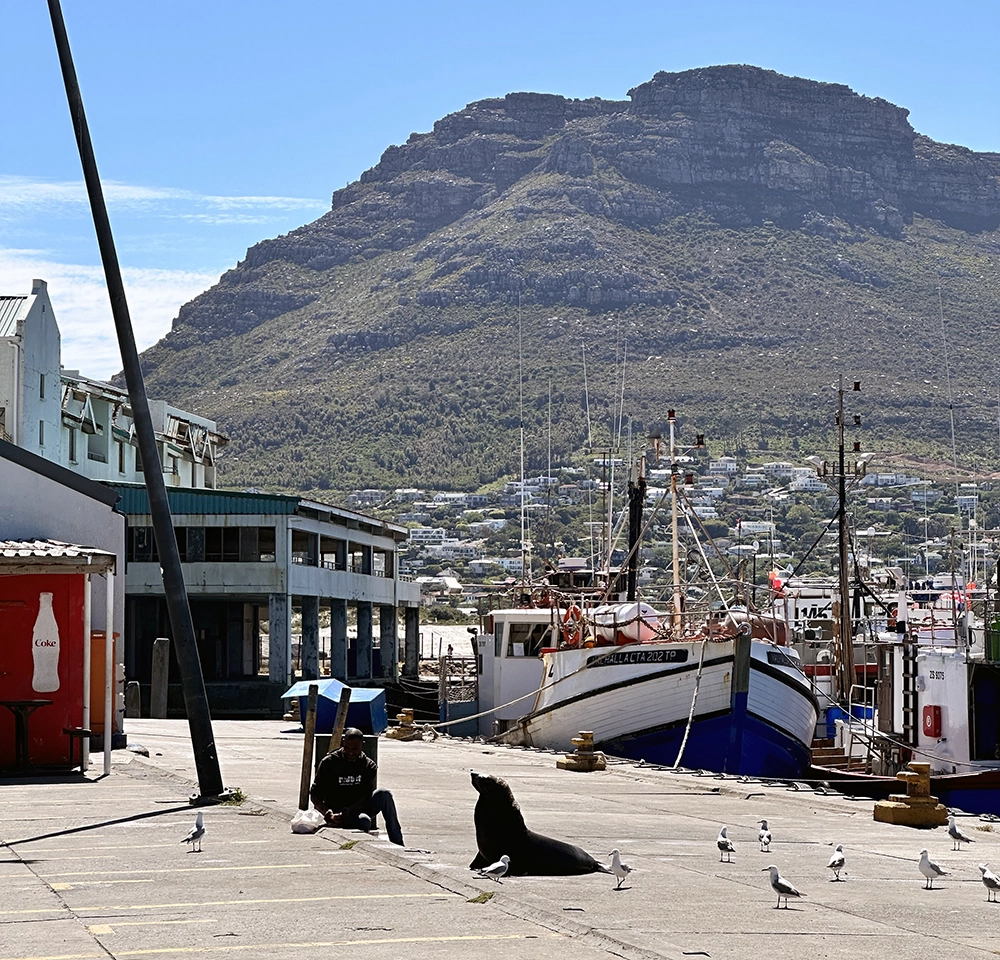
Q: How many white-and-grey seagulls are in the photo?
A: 10